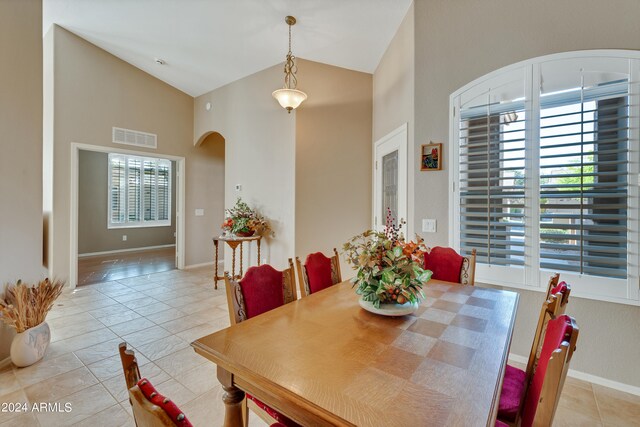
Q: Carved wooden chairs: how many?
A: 6